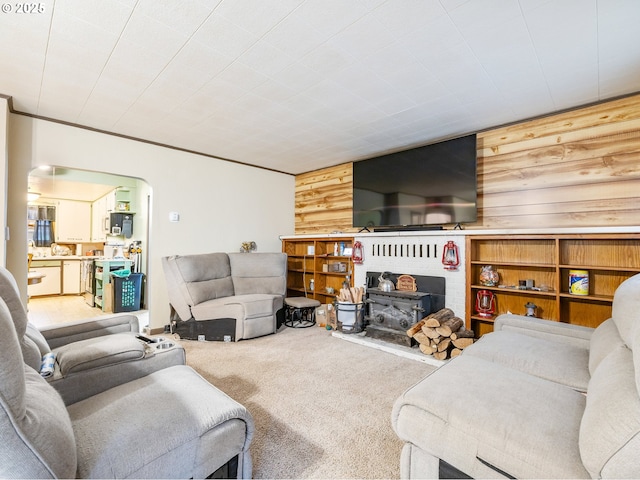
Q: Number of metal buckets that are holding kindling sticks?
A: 1